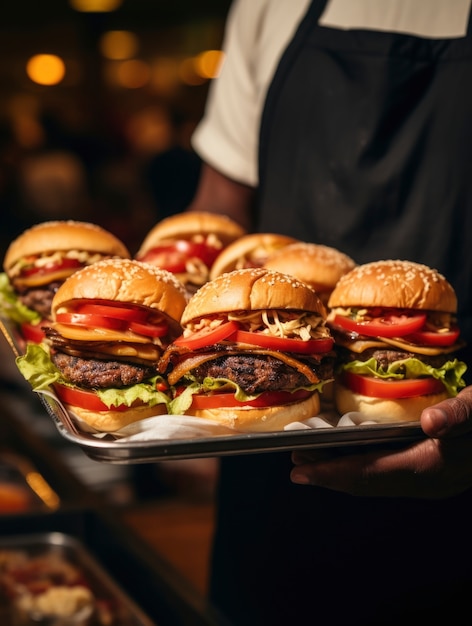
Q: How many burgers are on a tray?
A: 7